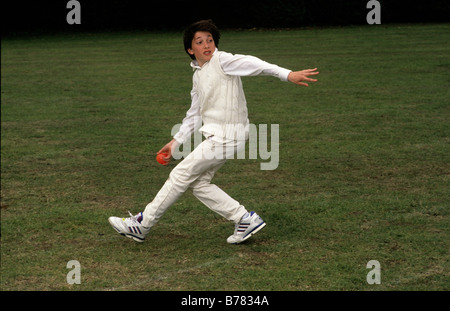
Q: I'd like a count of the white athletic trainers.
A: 2